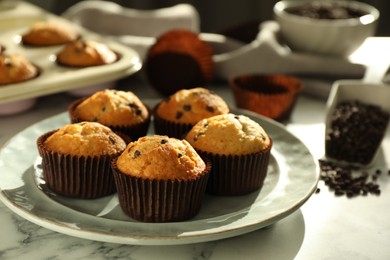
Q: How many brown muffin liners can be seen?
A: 7